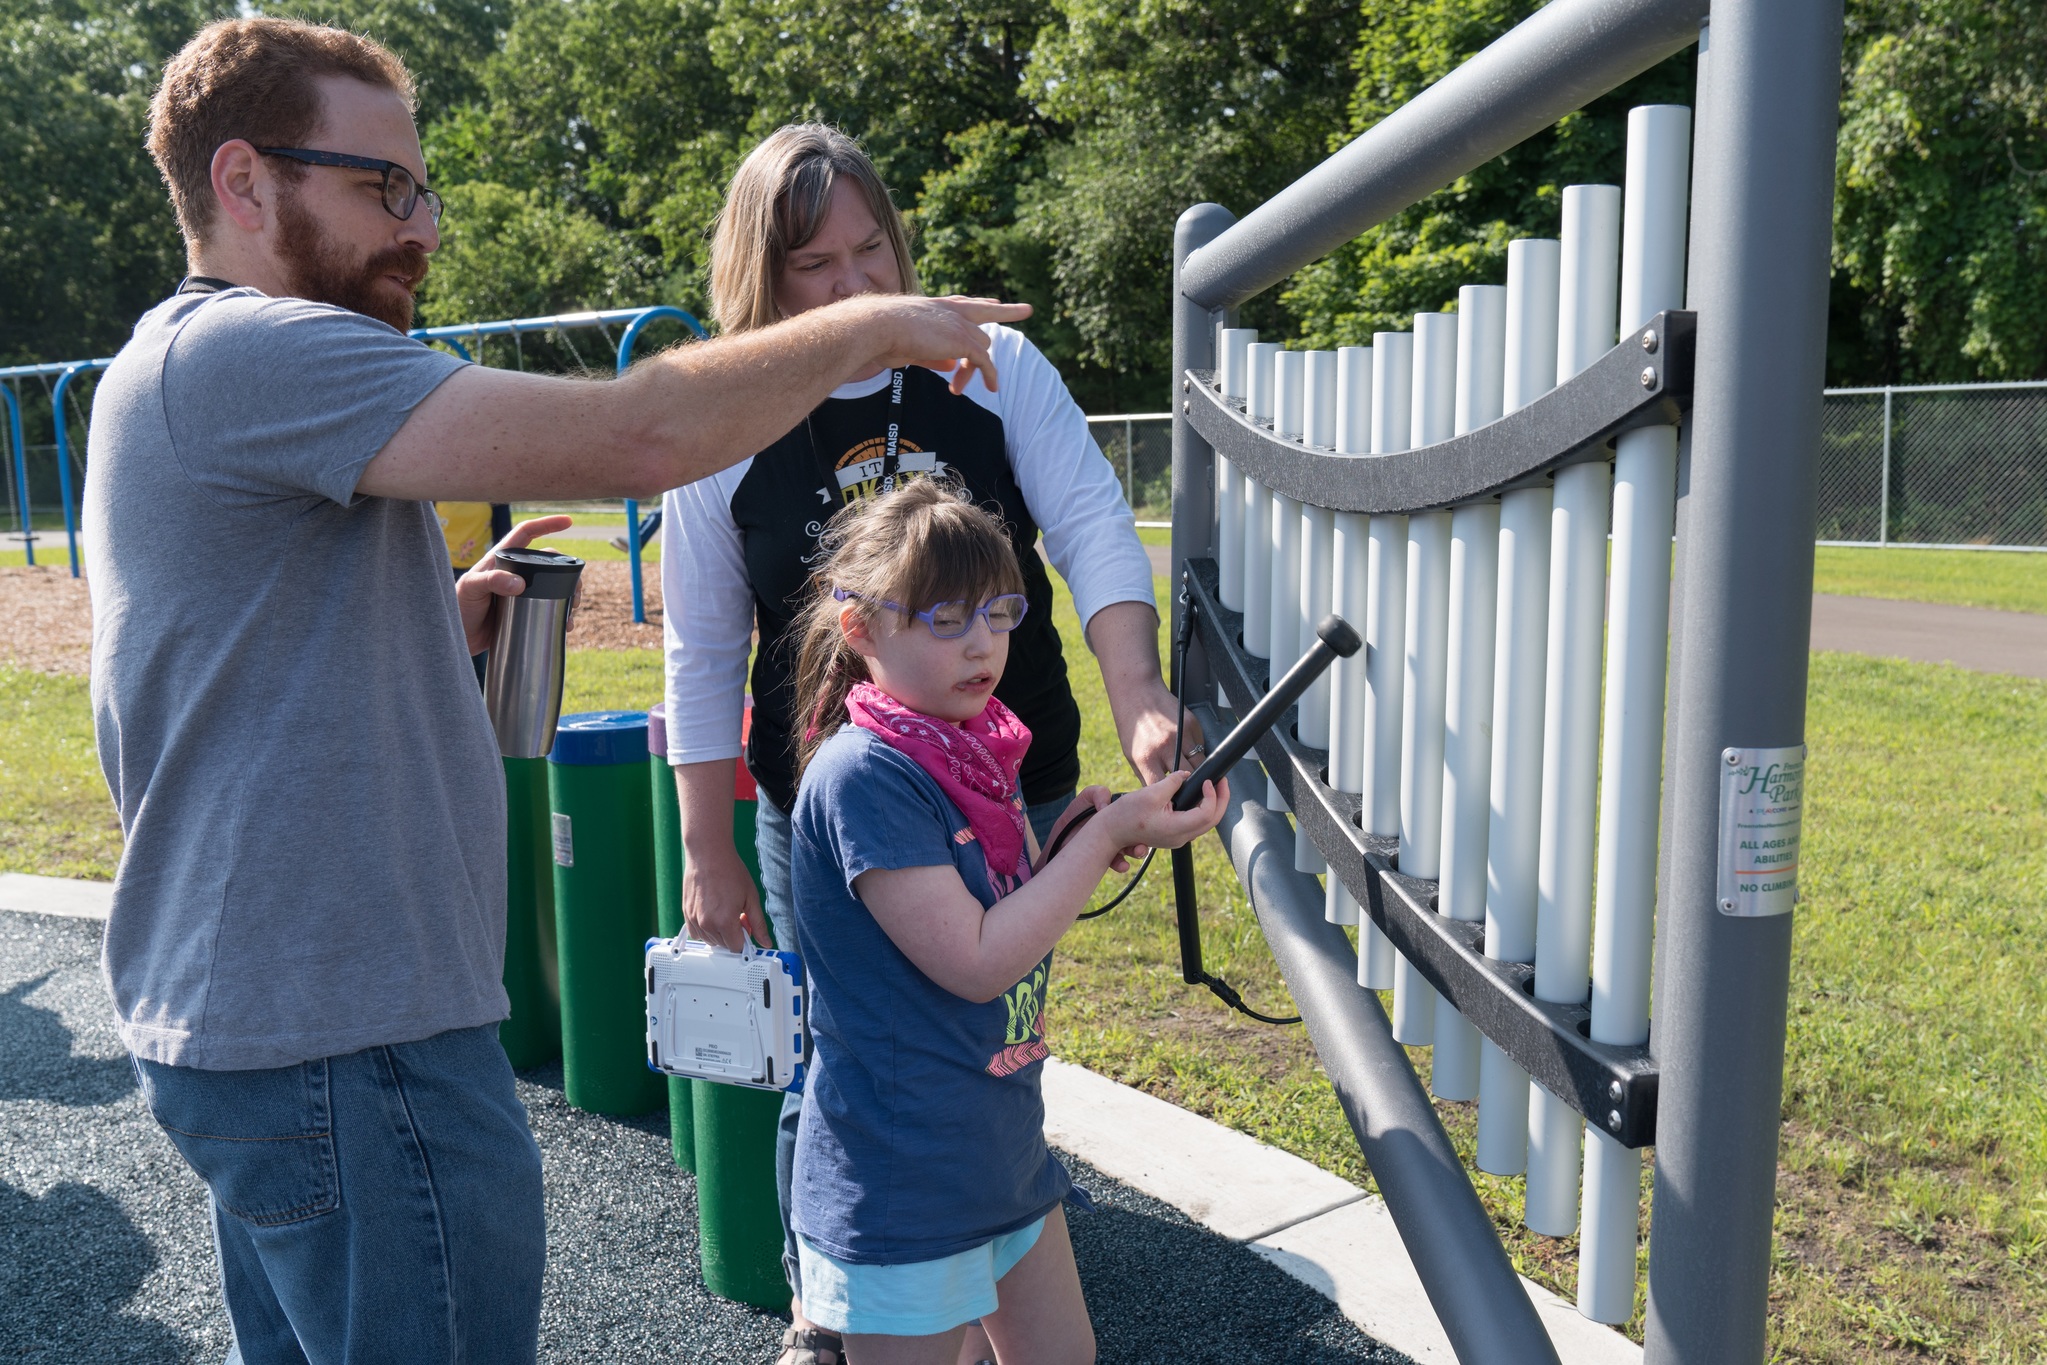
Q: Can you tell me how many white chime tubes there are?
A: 11